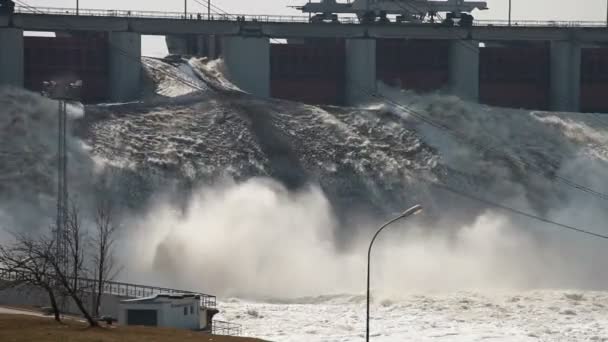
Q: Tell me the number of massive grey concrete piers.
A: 6